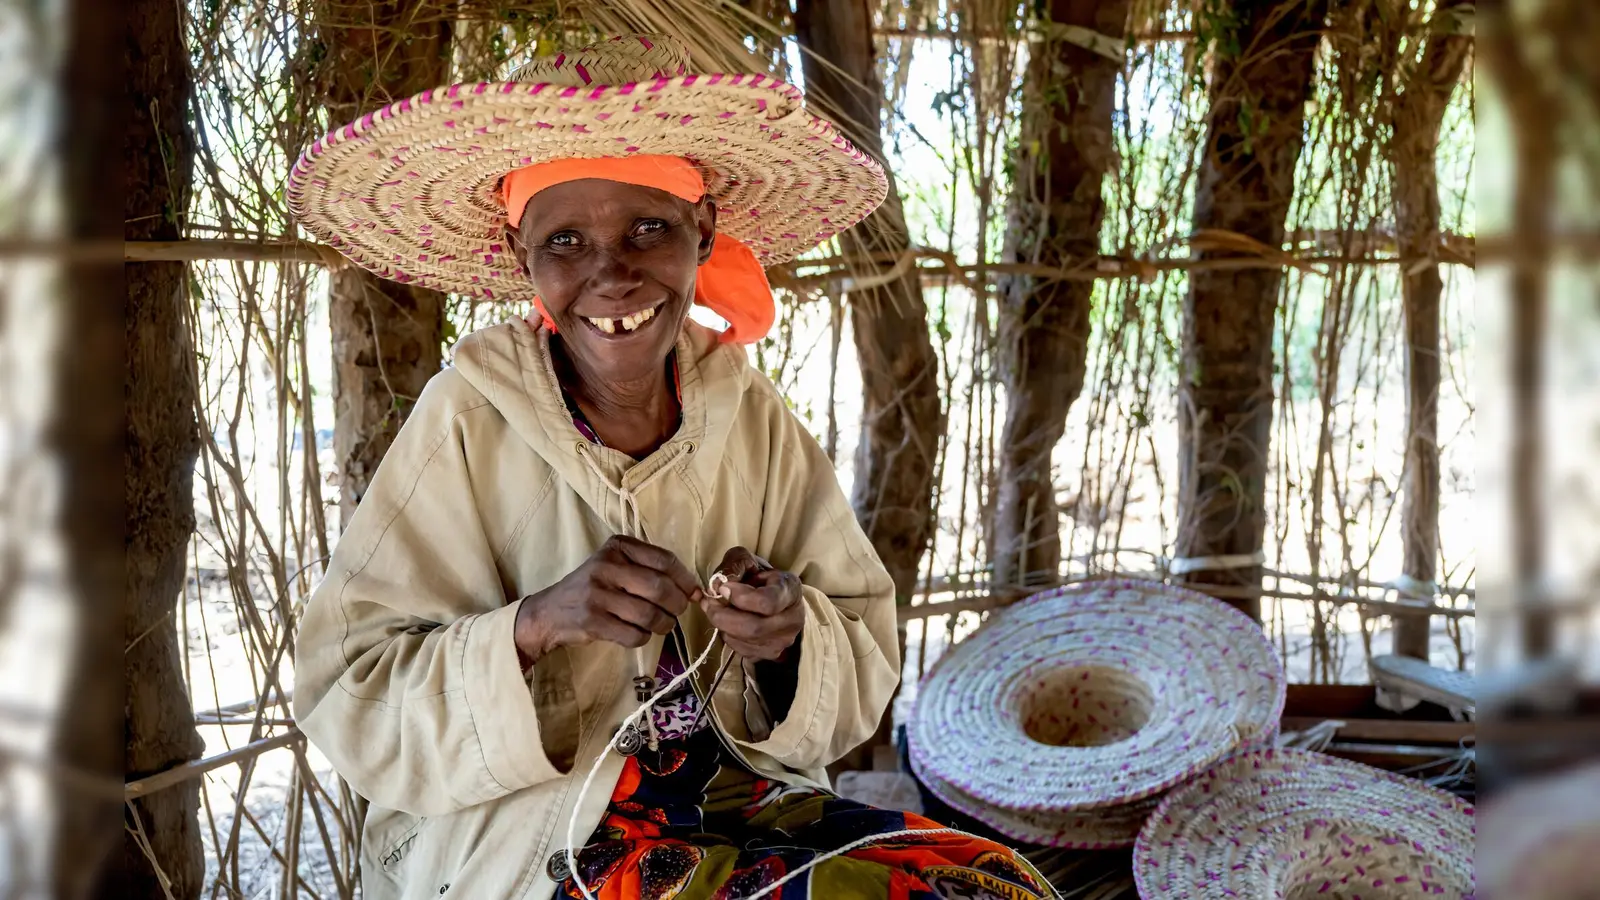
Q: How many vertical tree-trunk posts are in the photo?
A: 6